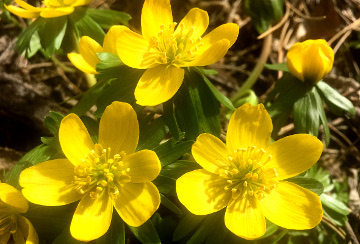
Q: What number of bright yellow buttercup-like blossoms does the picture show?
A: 7